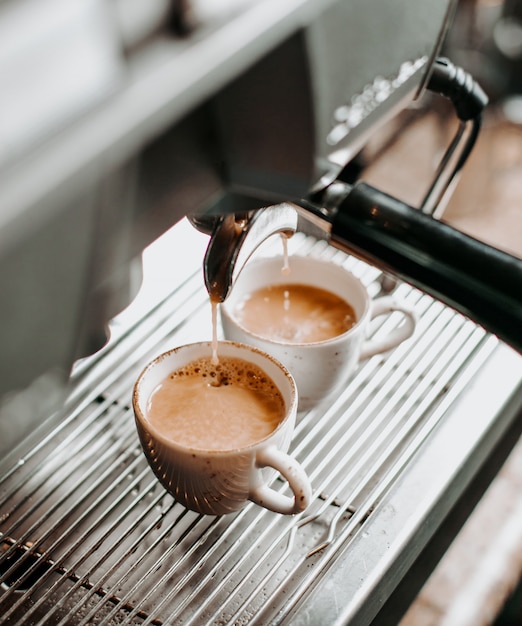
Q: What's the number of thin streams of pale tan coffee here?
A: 2